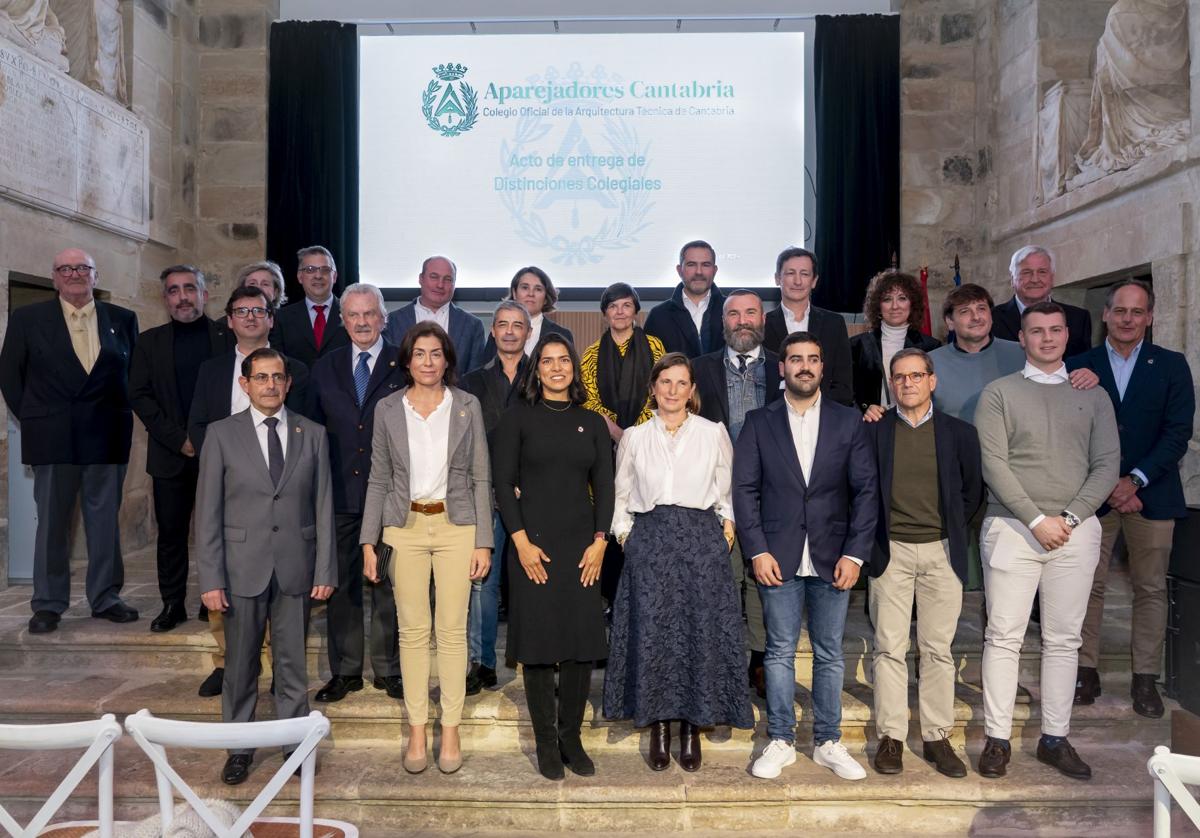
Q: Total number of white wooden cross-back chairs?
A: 3